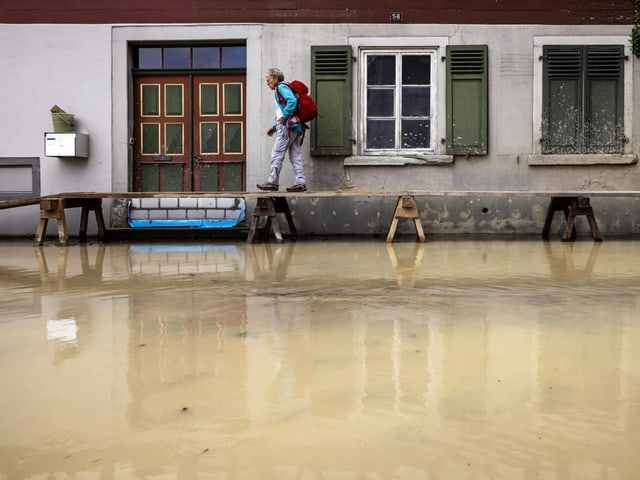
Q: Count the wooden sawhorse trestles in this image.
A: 4